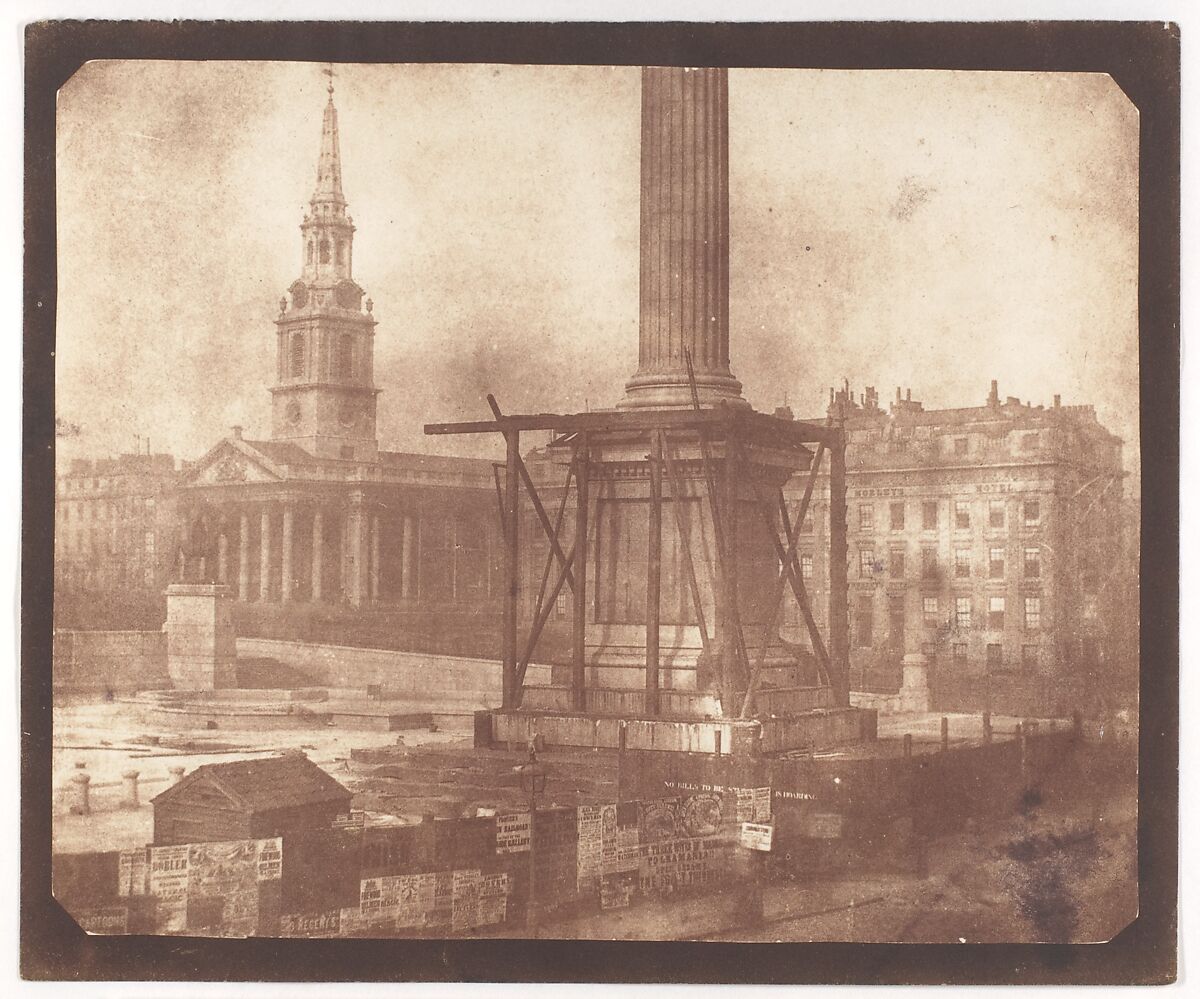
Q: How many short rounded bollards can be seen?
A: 3